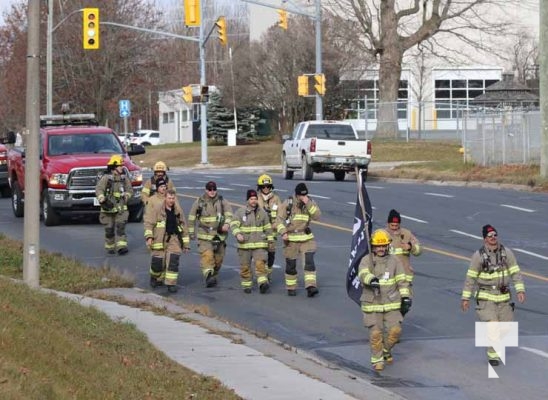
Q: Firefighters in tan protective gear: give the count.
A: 11